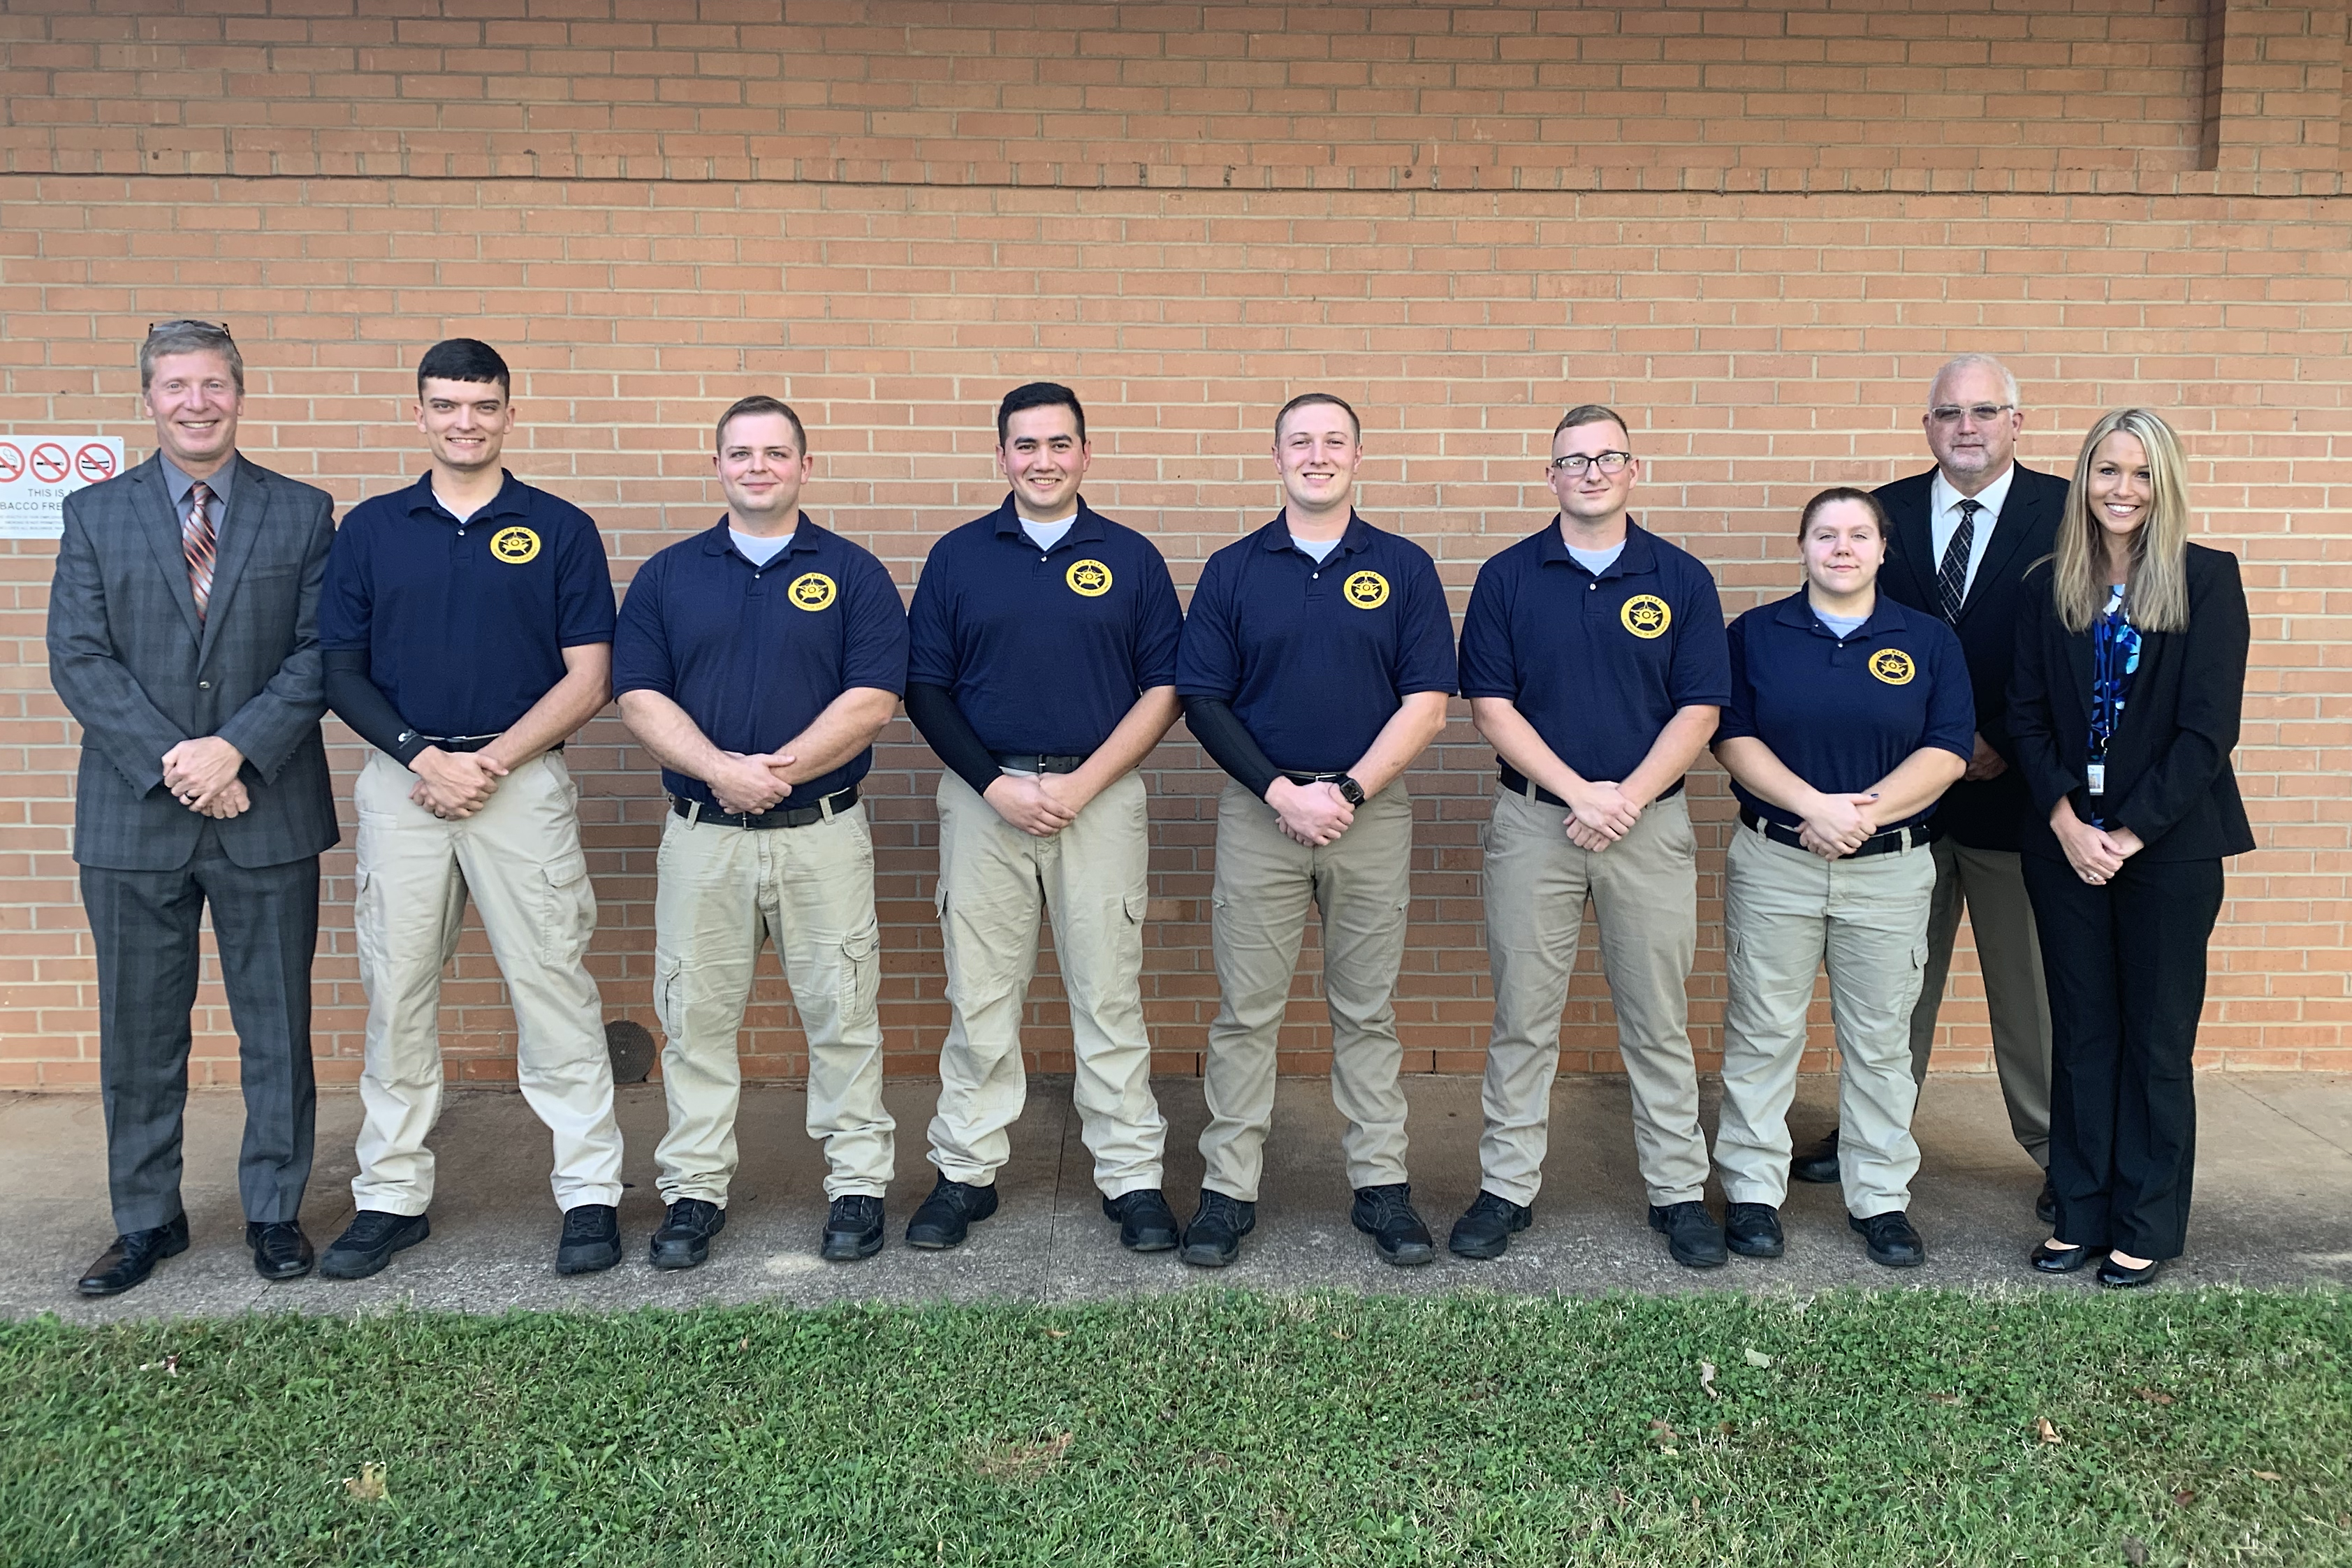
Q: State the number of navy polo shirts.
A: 6